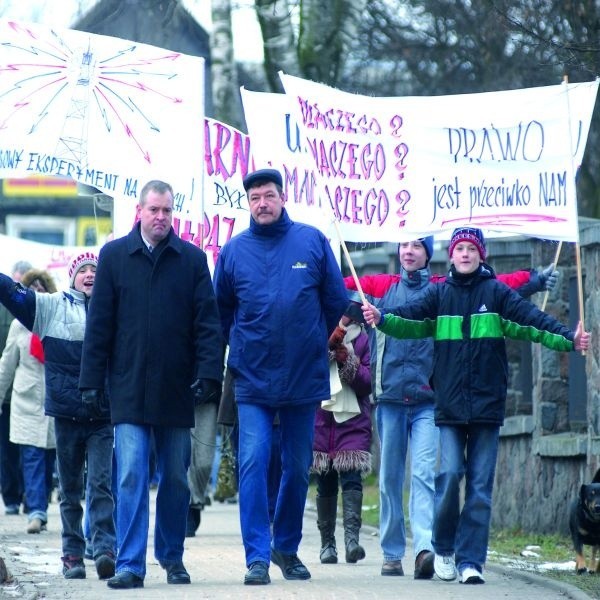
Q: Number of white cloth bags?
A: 0